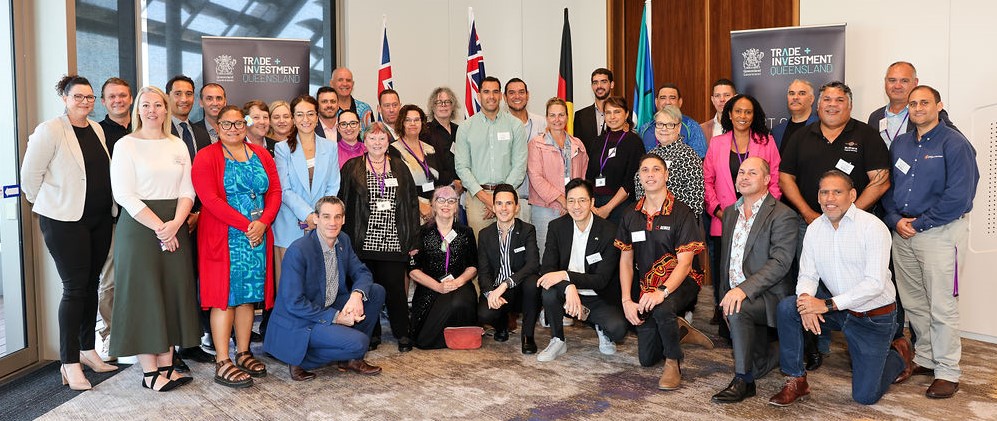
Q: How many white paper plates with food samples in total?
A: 0